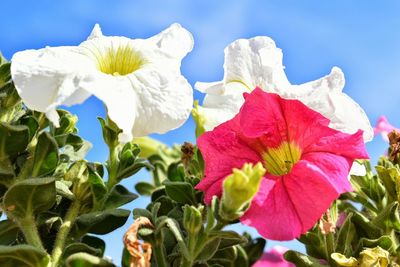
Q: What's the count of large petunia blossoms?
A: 3